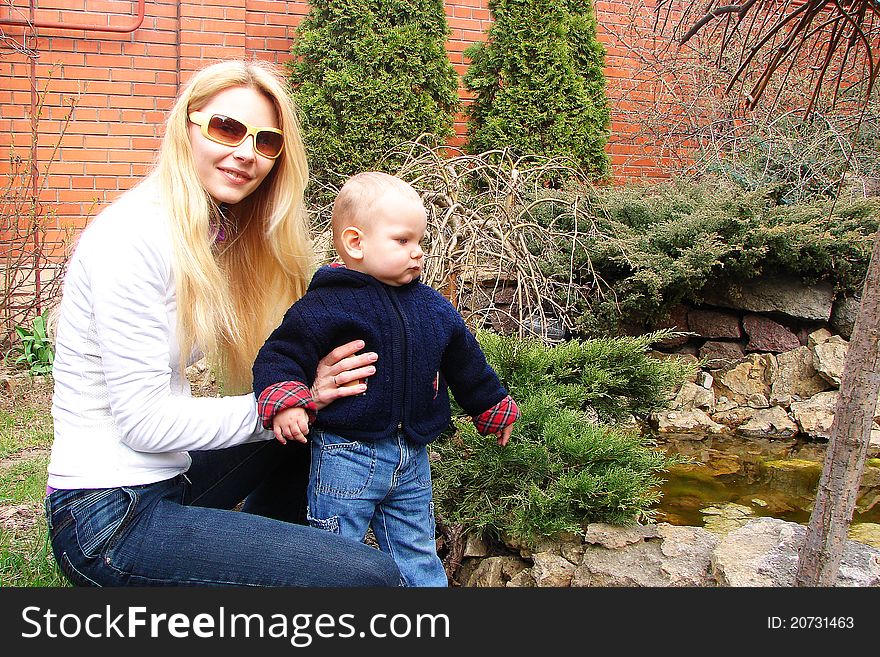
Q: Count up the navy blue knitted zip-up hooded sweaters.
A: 1